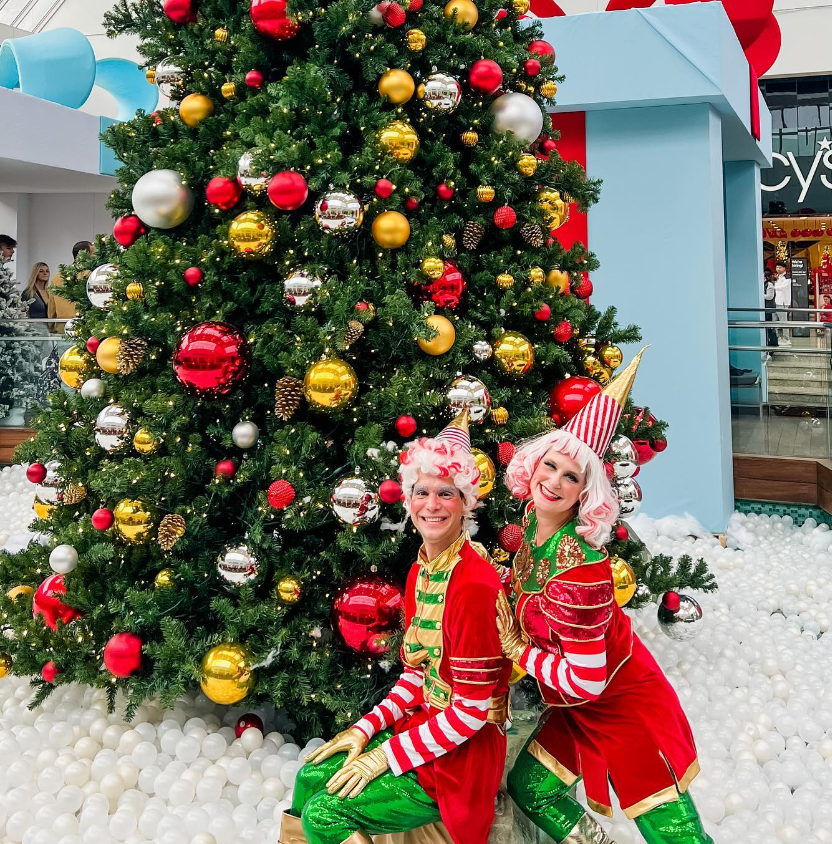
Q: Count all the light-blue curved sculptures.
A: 2